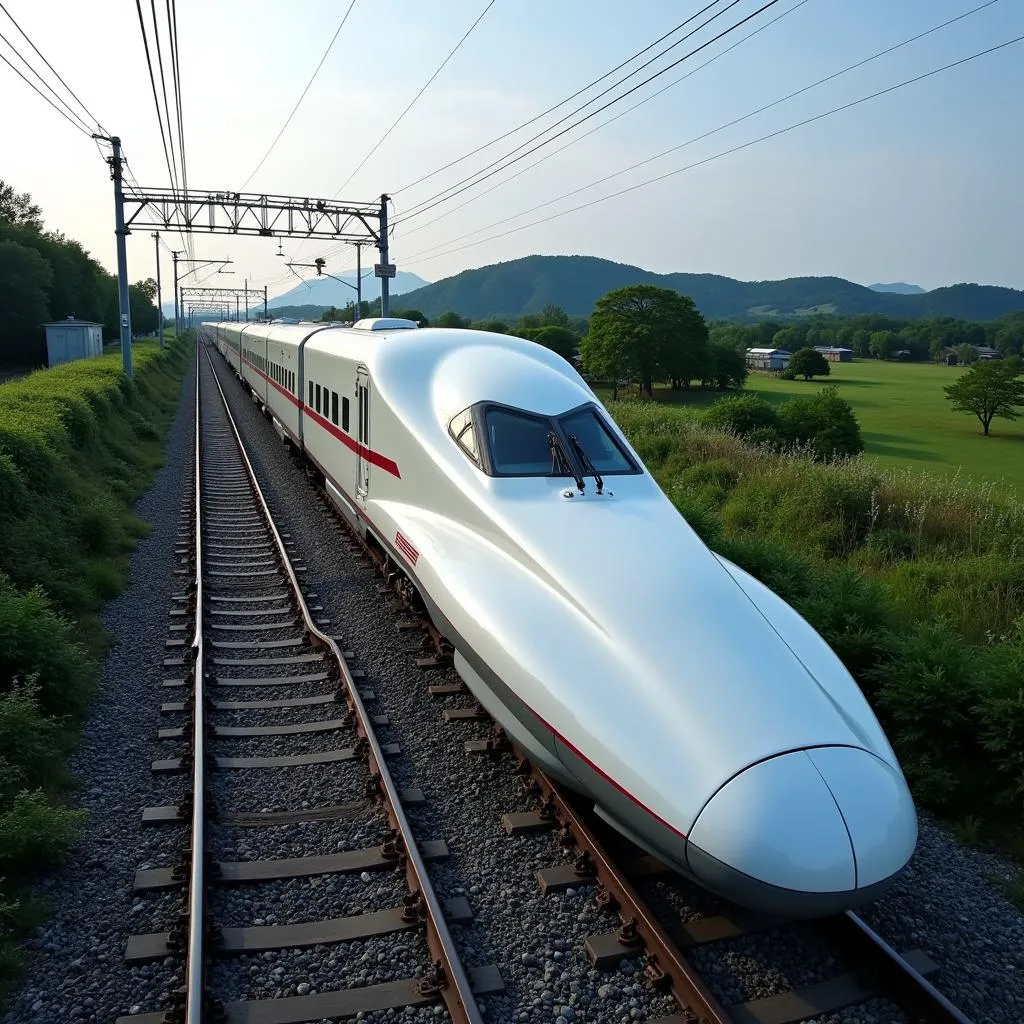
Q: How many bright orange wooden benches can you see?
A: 0